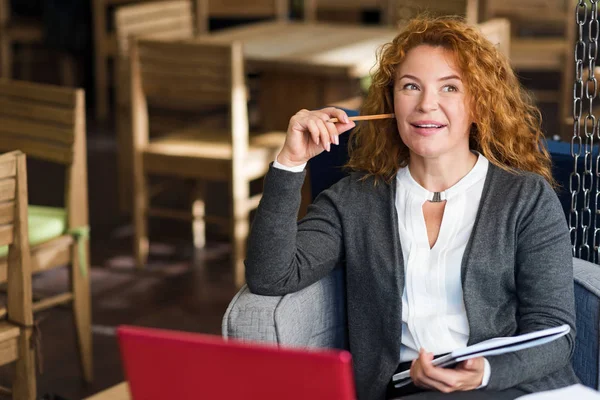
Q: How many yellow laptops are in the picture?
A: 0